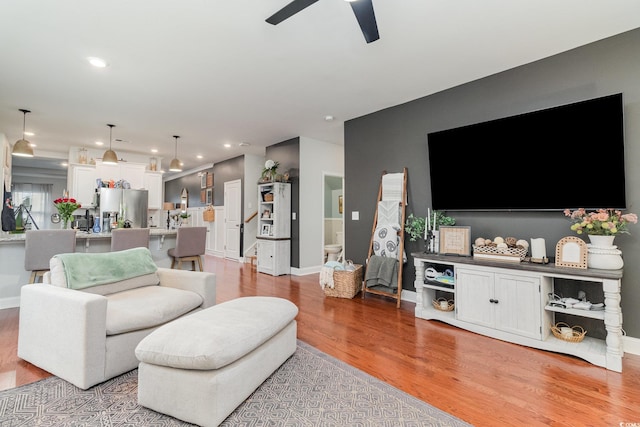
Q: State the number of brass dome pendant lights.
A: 3